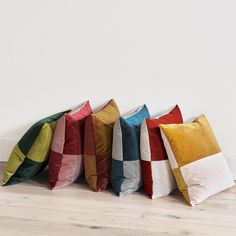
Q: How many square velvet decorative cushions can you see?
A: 6